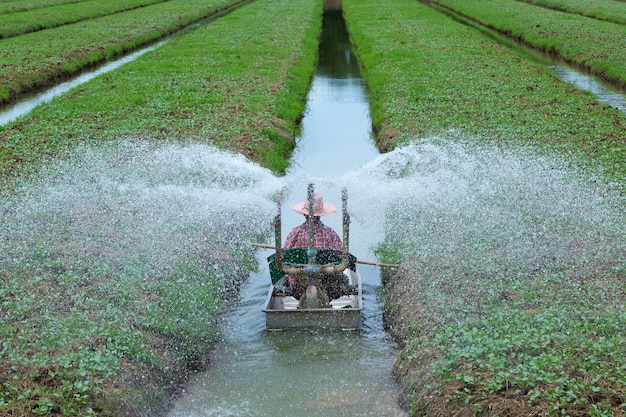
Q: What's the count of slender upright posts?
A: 3